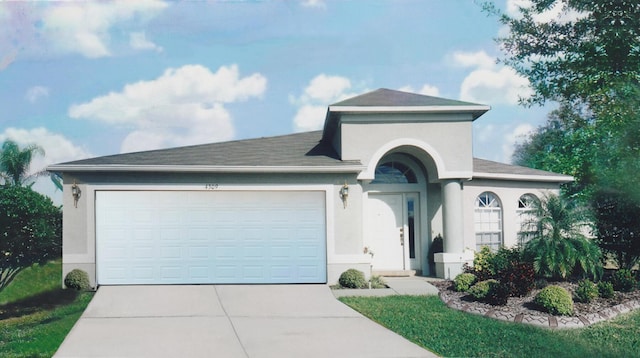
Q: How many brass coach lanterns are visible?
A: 2